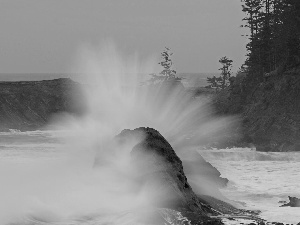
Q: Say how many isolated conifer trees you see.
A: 2